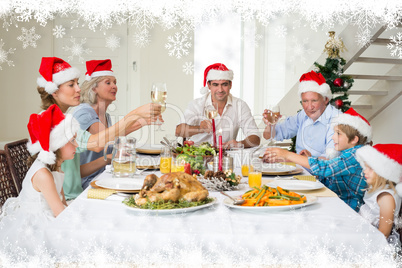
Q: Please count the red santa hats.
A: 7